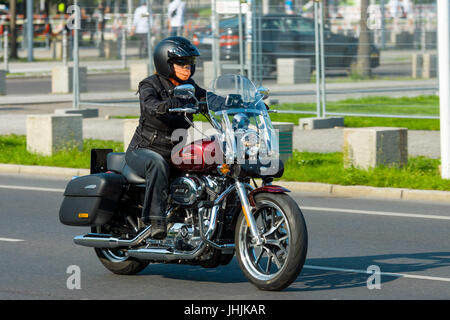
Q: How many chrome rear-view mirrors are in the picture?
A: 2